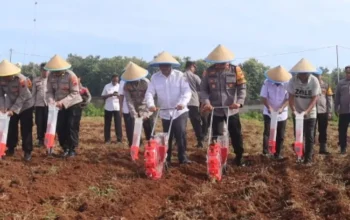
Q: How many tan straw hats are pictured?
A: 7